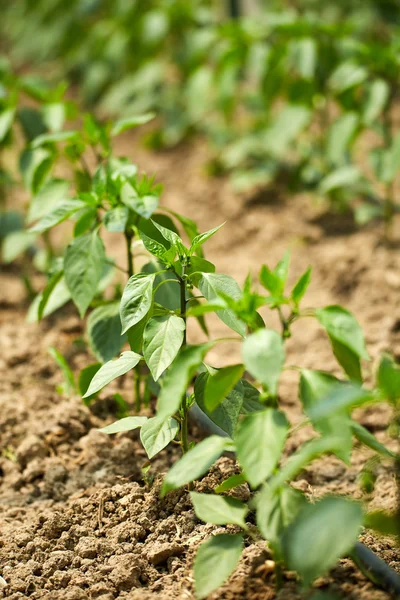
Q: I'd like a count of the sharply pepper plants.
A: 1